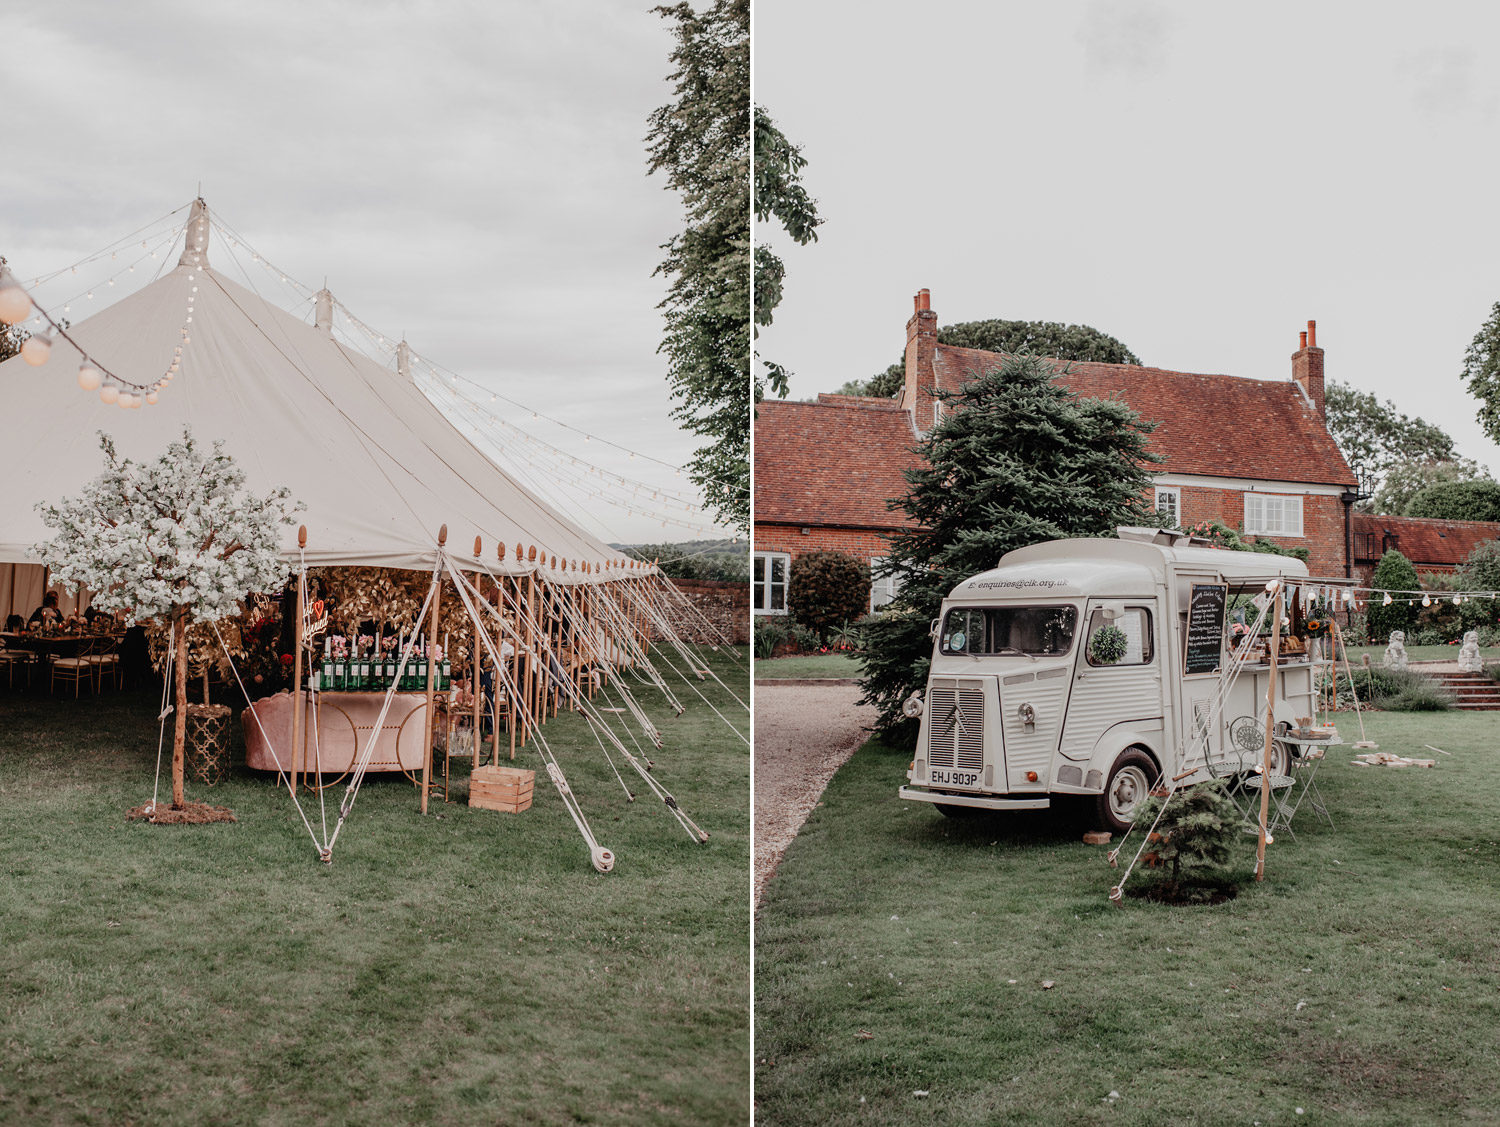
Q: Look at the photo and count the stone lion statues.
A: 2